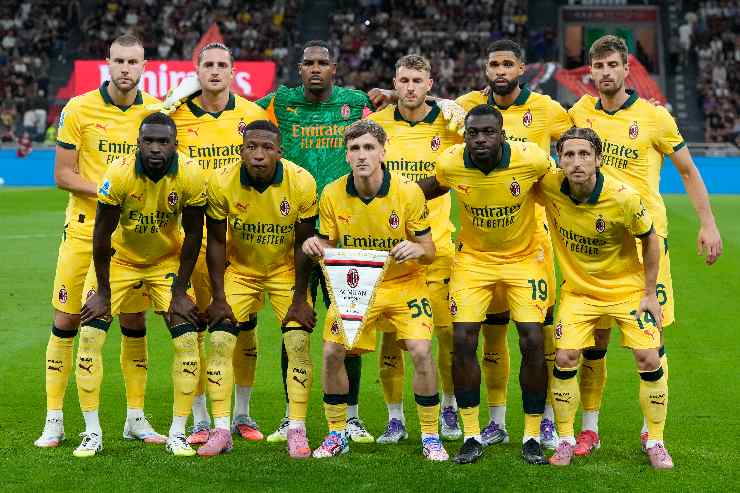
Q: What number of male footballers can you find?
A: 11